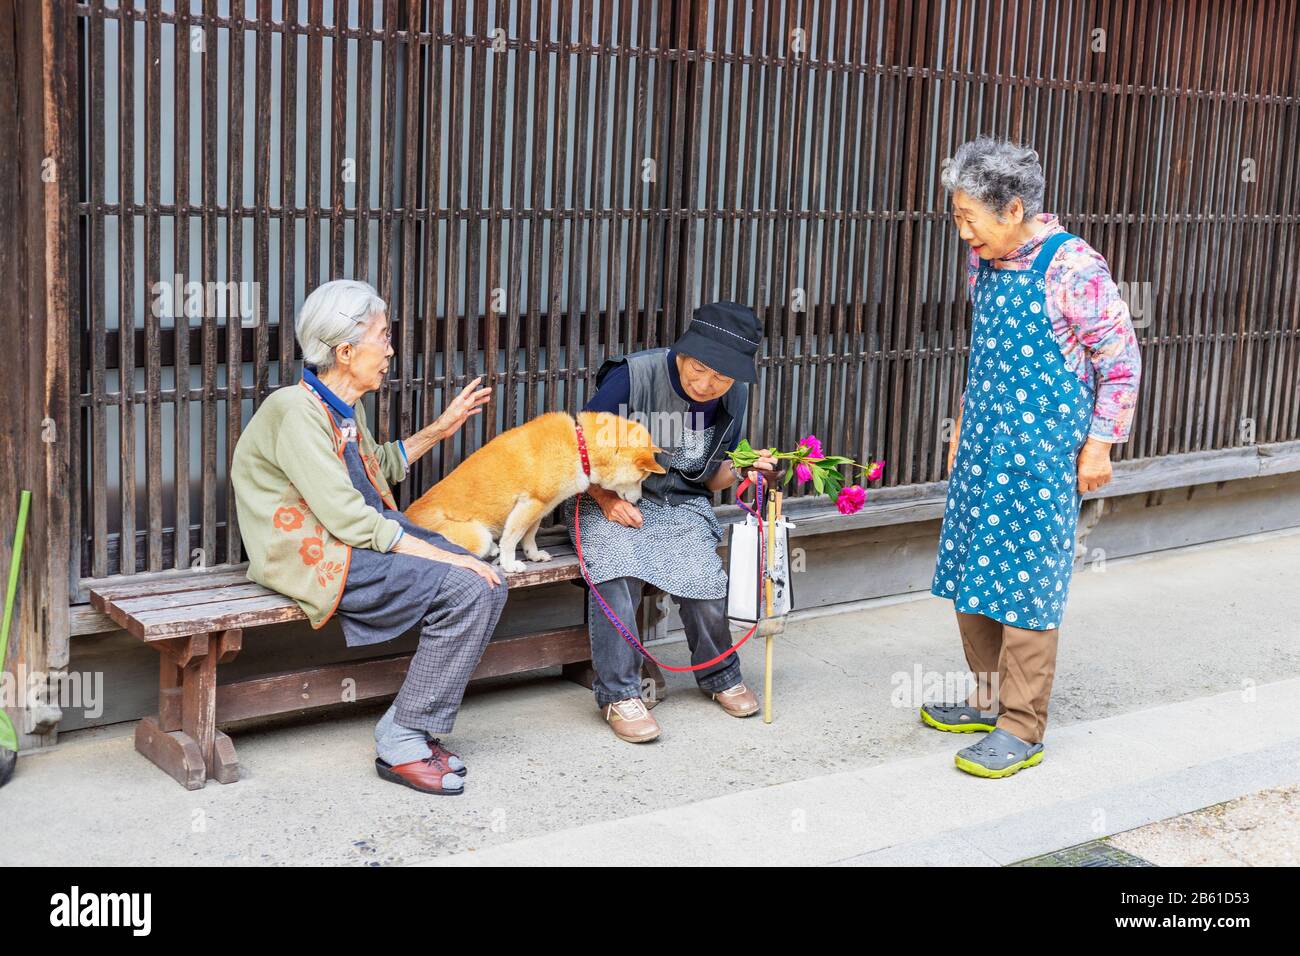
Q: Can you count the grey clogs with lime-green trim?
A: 2